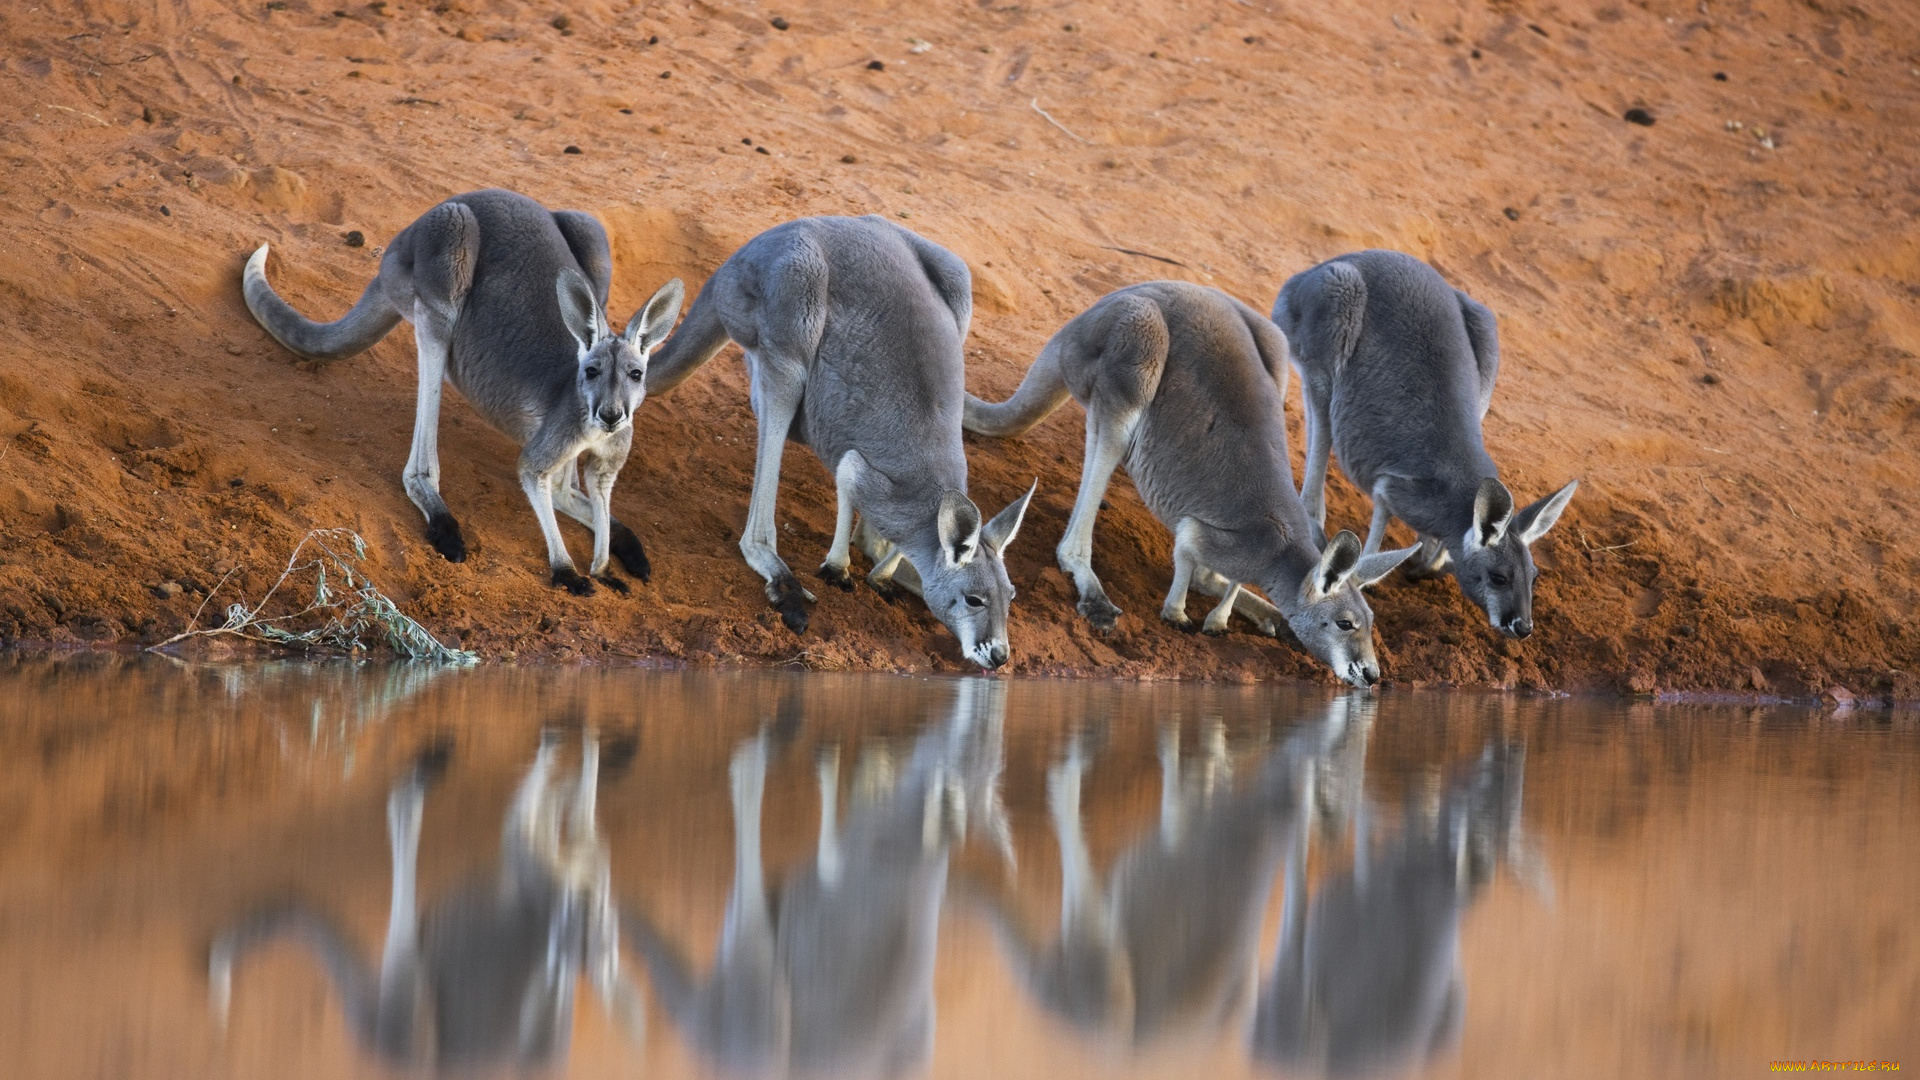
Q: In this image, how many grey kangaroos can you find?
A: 4